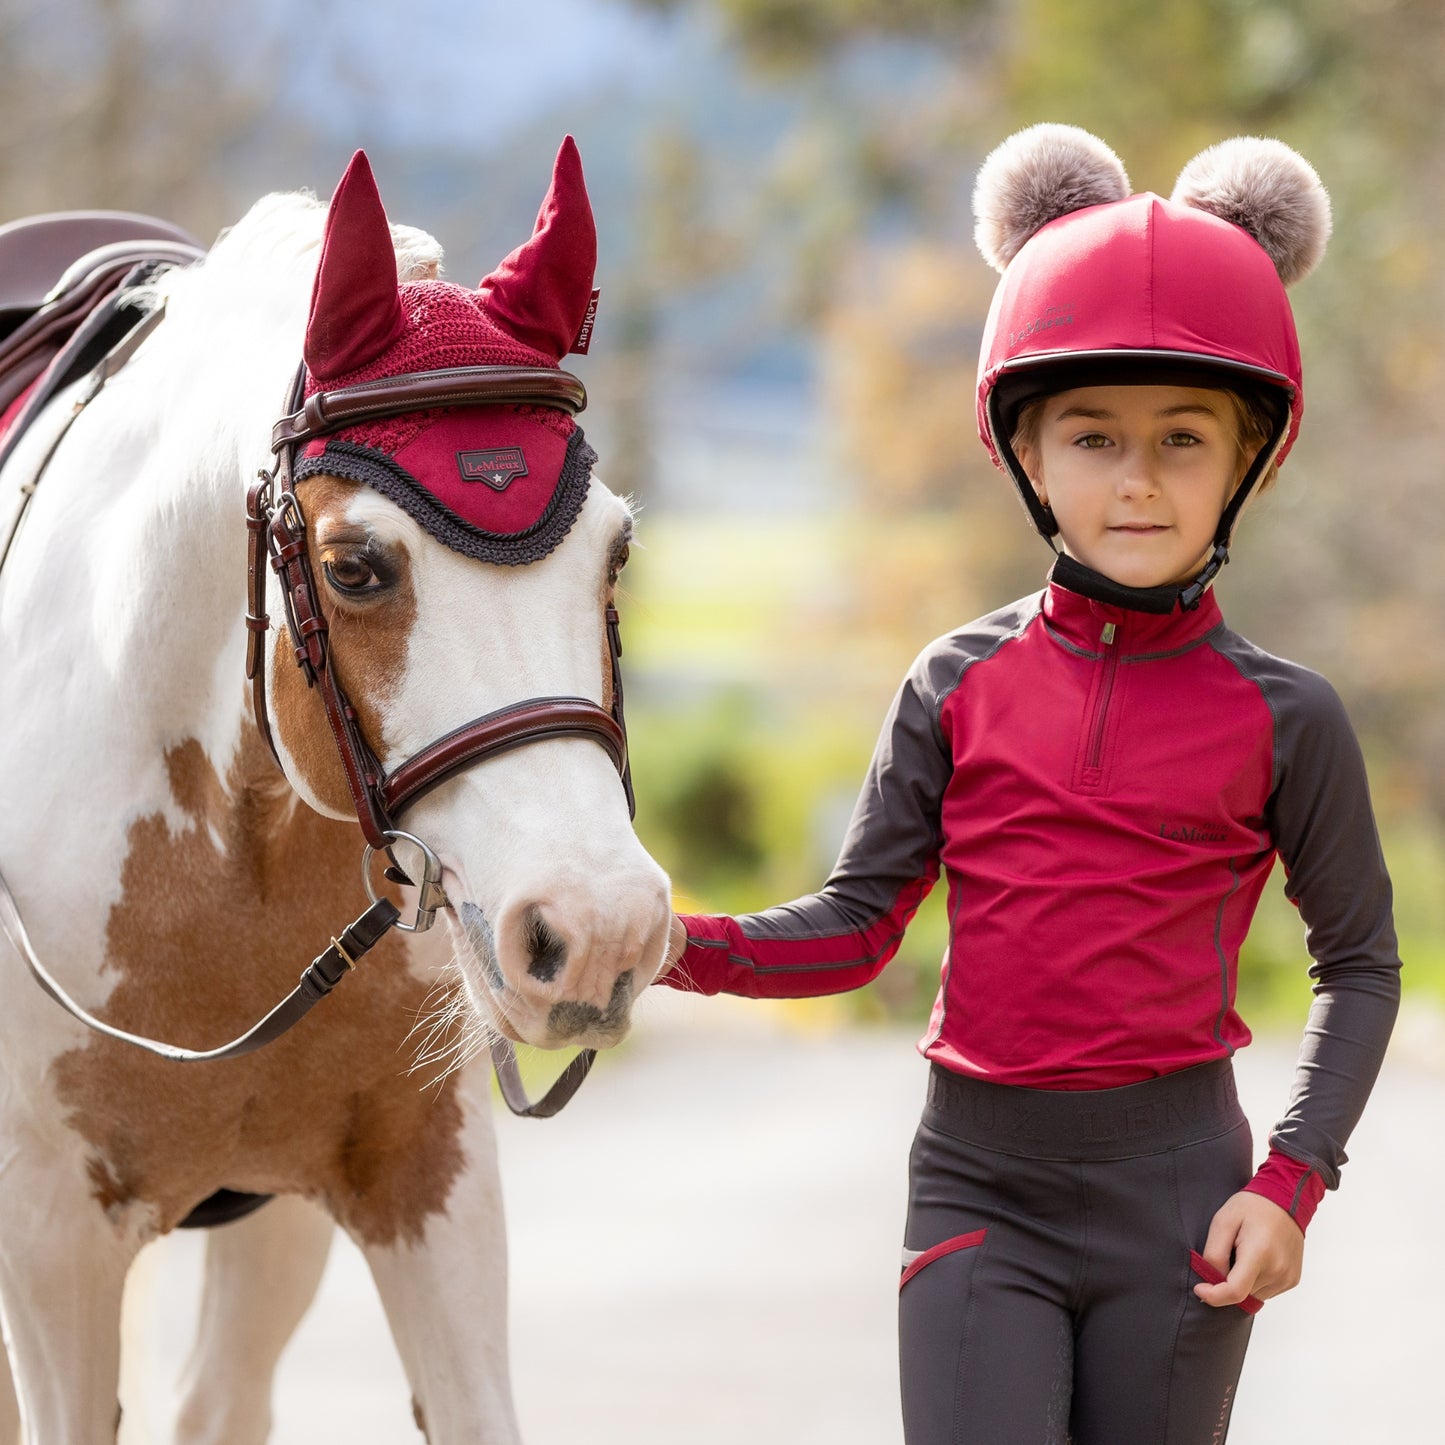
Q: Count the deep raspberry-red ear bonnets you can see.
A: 1